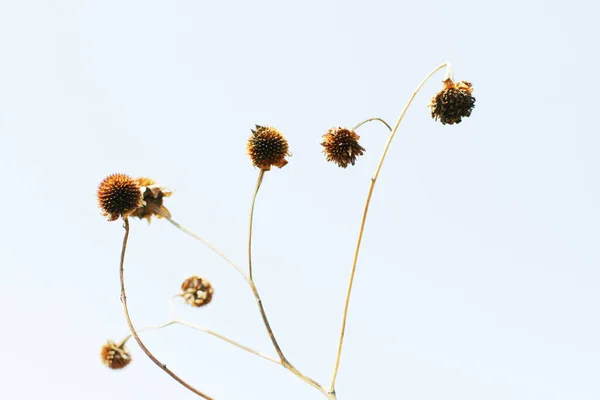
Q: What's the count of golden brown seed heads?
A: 7